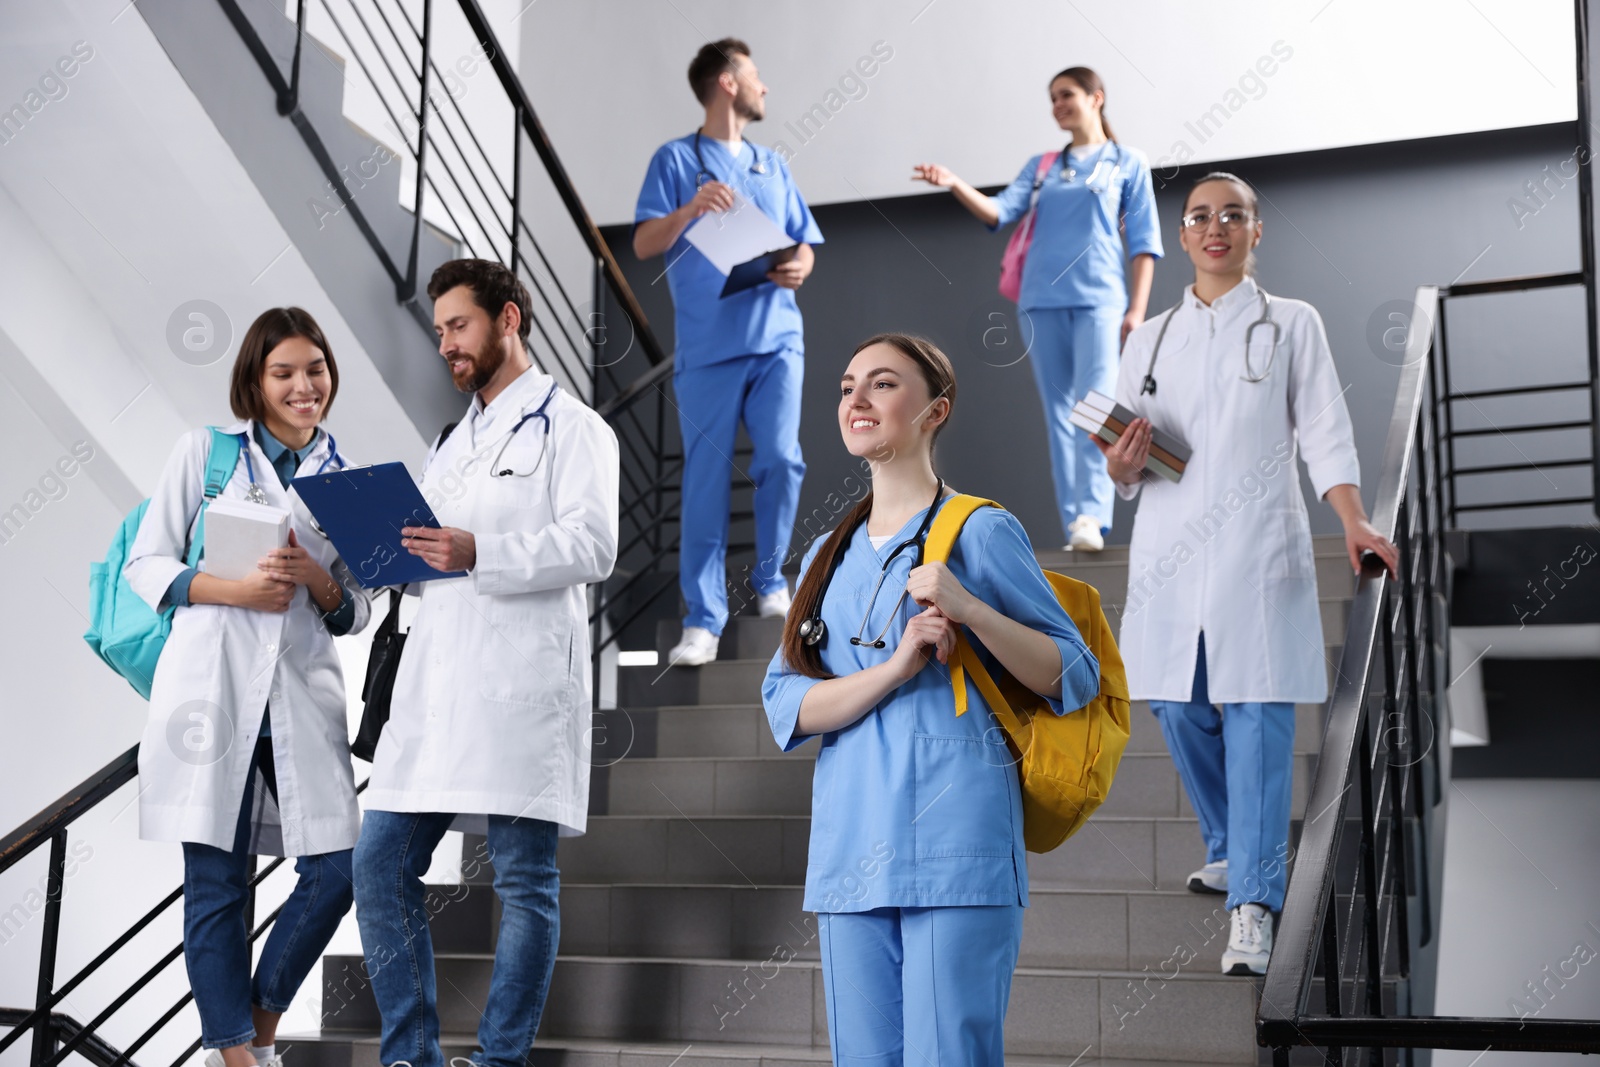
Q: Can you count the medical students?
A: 6